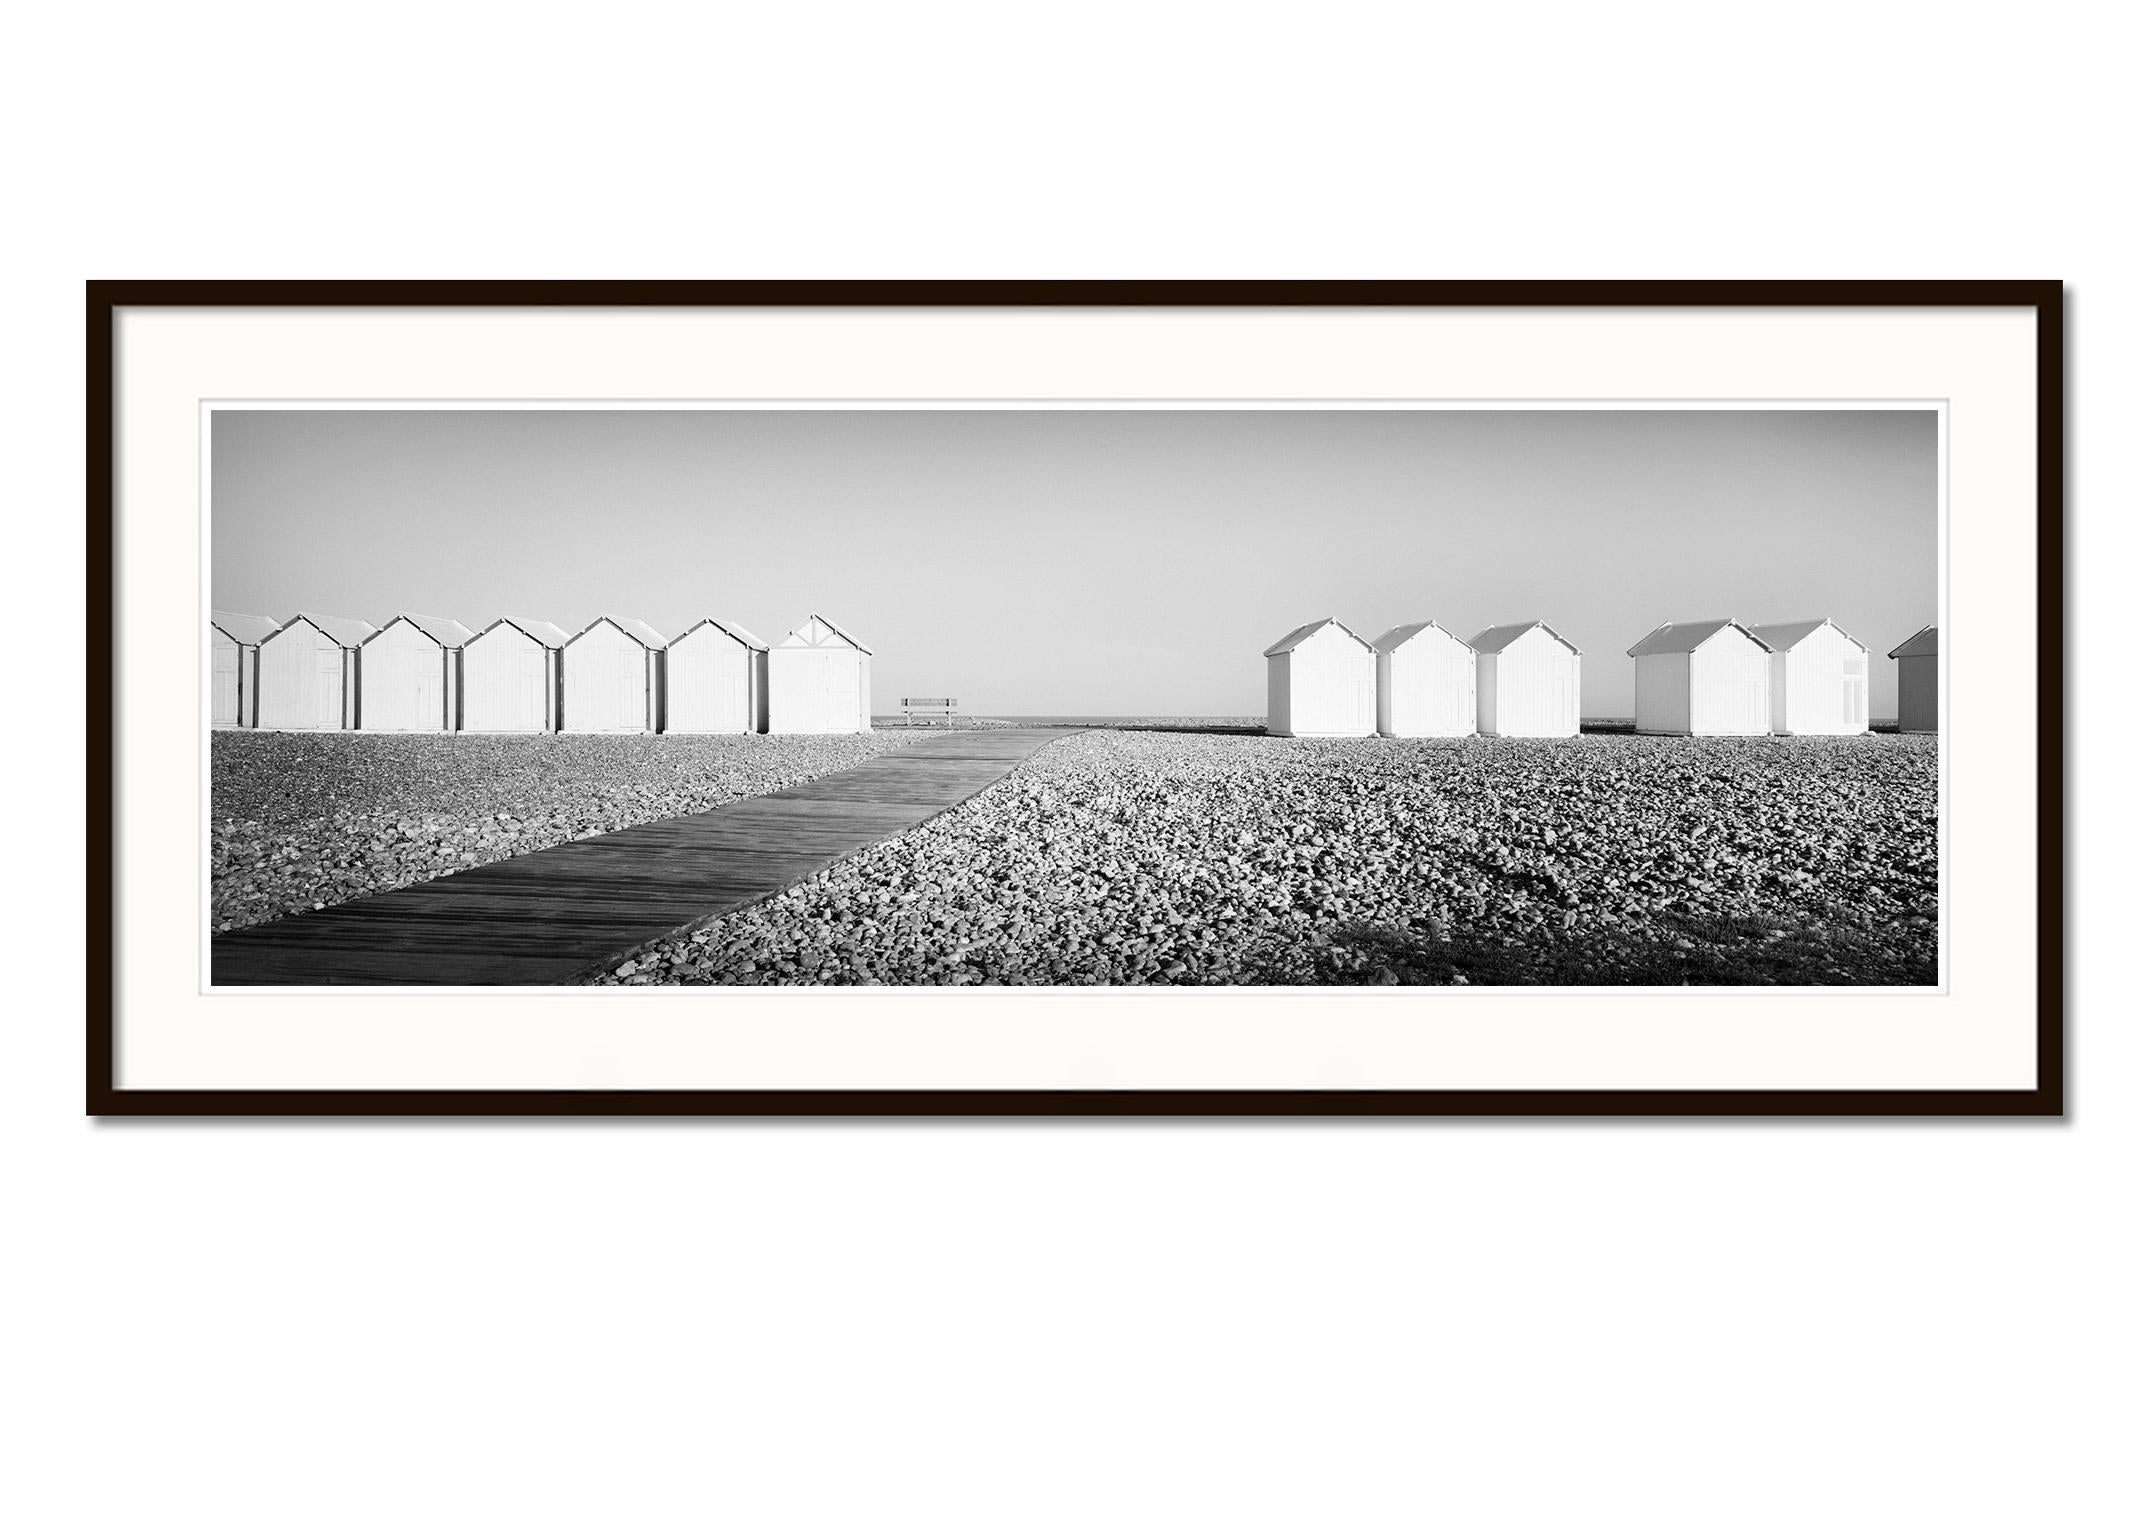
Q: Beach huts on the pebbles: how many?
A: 13